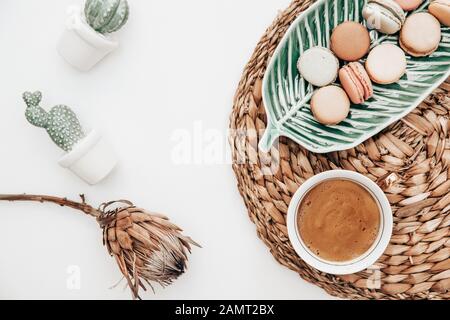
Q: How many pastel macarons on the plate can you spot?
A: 9